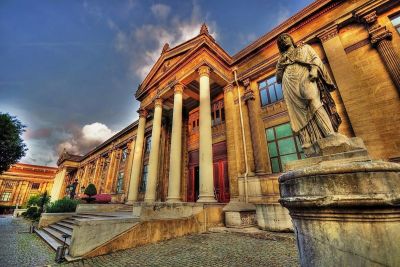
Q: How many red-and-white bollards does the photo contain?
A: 0